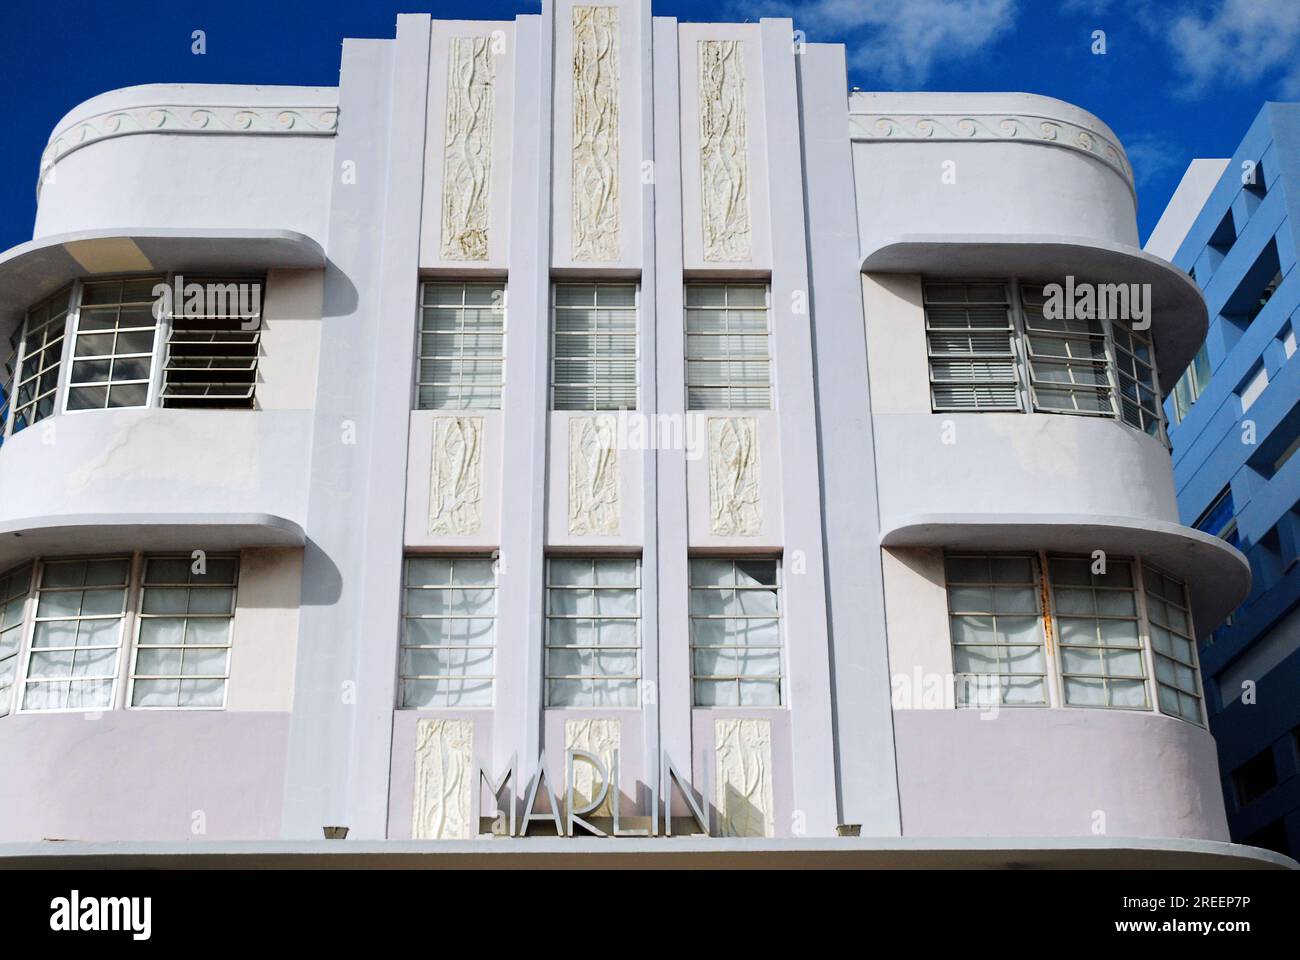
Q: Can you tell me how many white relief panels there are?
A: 9